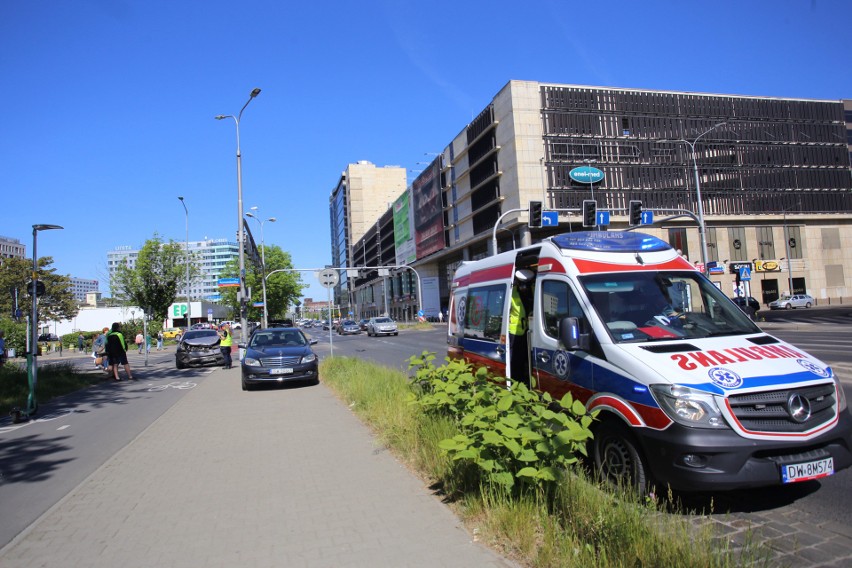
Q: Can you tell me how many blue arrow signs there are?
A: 3